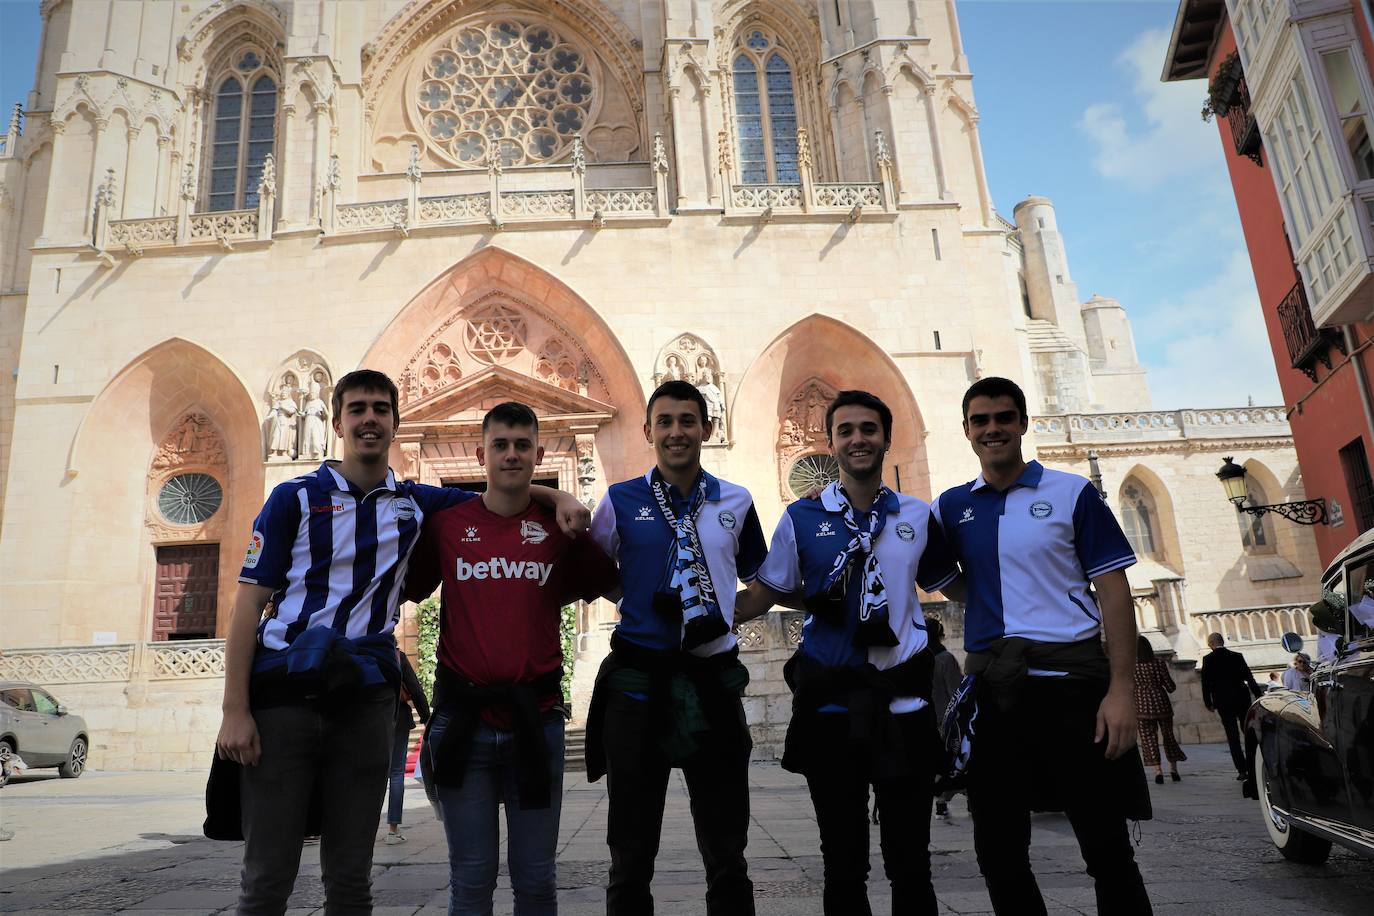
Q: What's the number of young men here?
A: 5